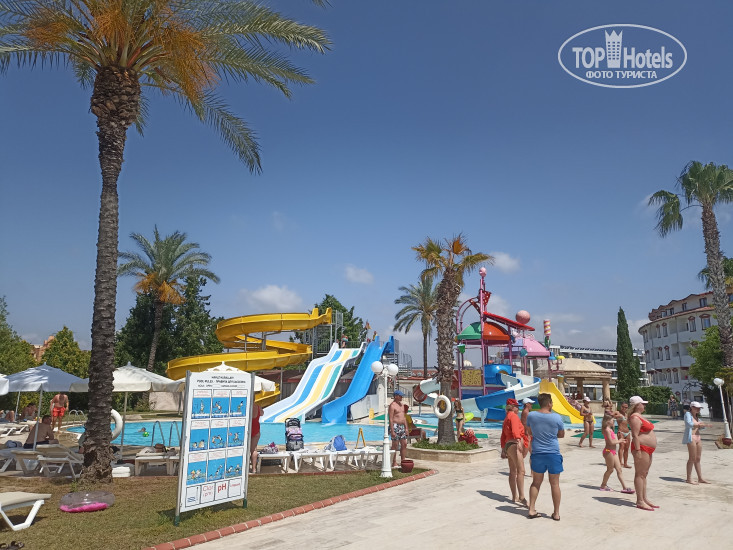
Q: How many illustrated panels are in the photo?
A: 9